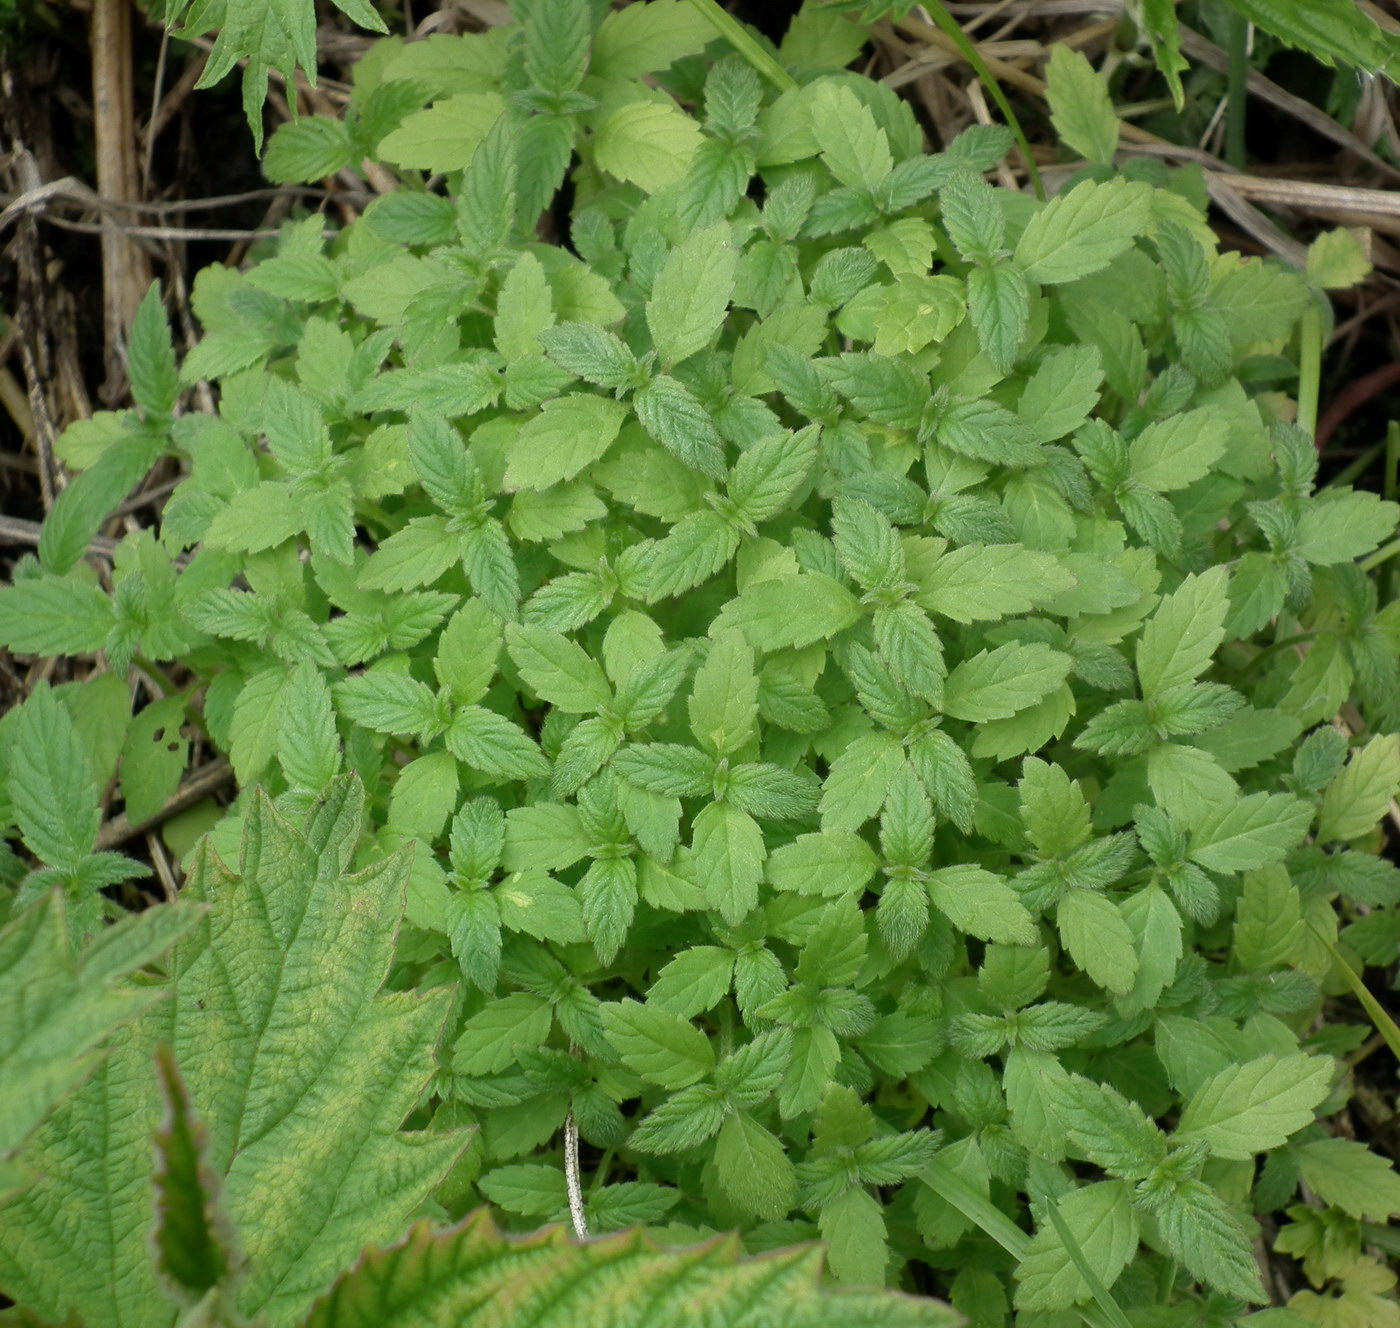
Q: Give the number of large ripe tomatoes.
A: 0